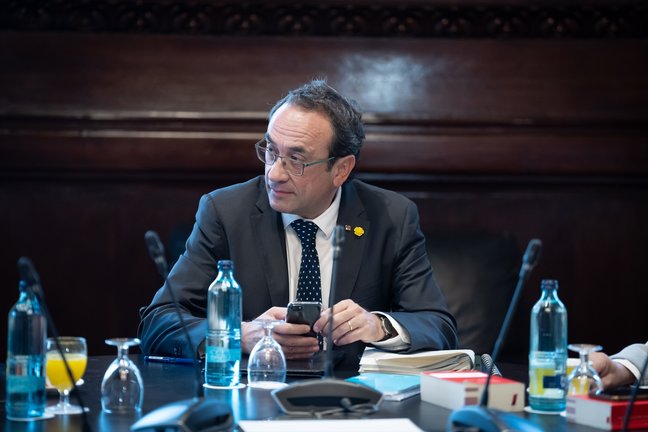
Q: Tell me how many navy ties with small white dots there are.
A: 1